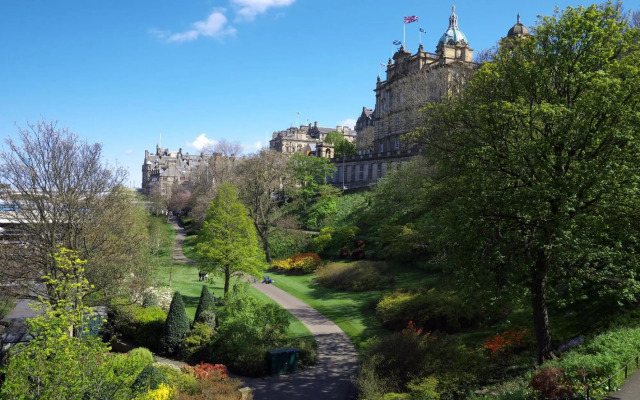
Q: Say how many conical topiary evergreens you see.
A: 2